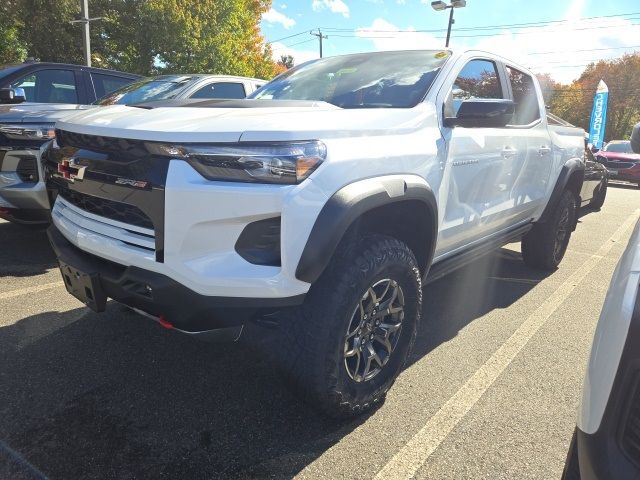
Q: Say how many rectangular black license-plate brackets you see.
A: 1